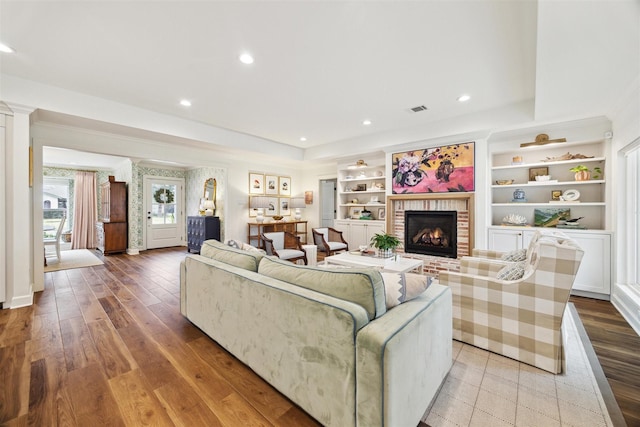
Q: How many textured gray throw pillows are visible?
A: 2